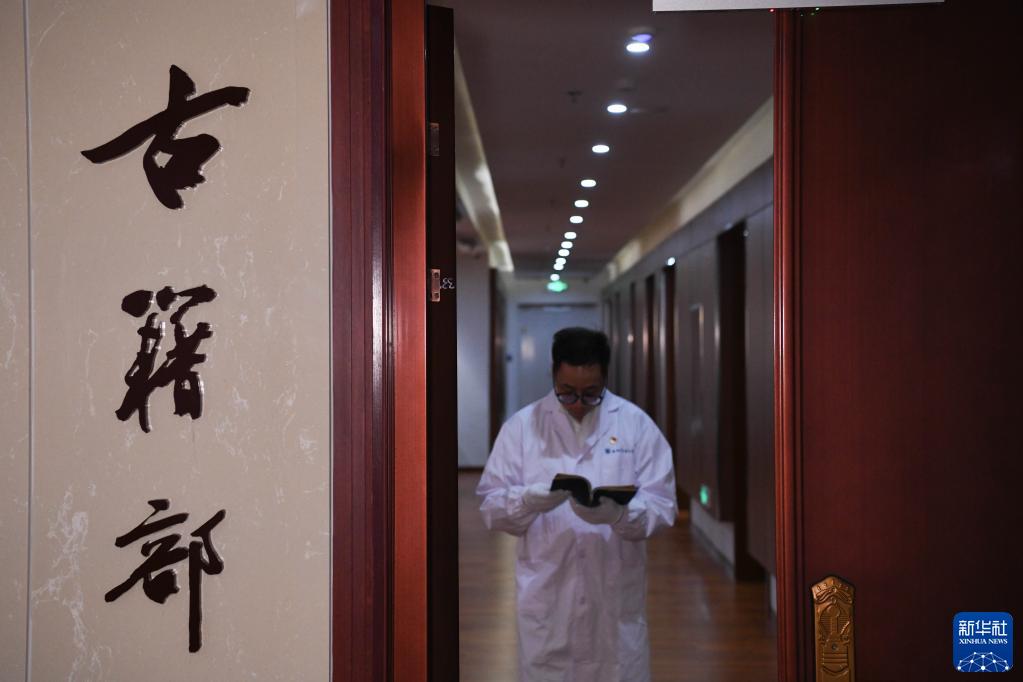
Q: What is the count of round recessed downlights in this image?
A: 12